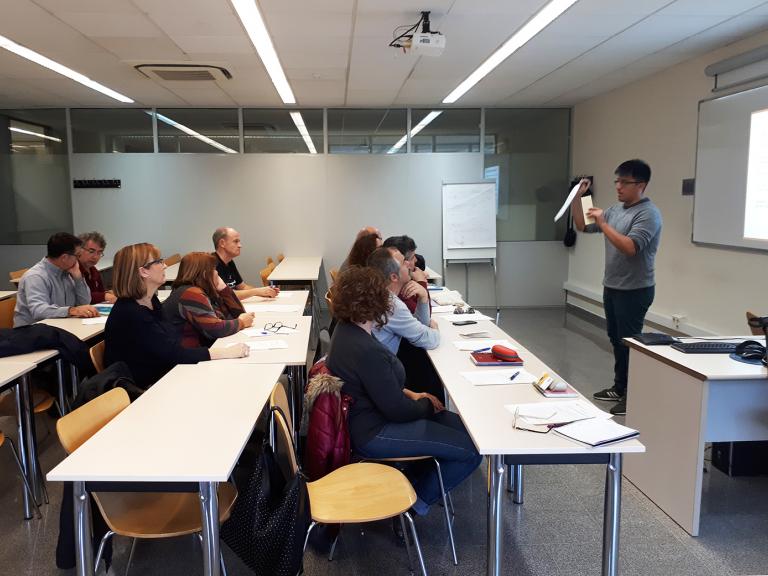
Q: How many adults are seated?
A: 10